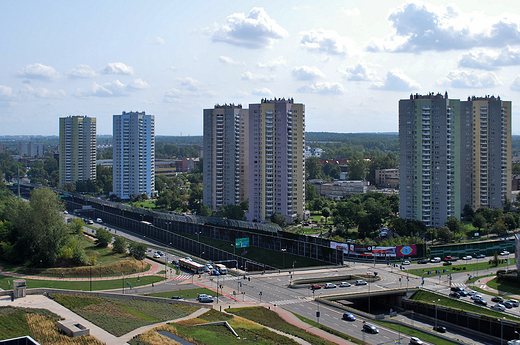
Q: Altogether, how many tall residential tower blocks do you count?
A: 6